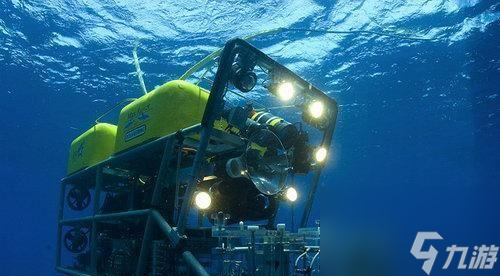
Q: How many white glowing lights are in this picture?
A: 5